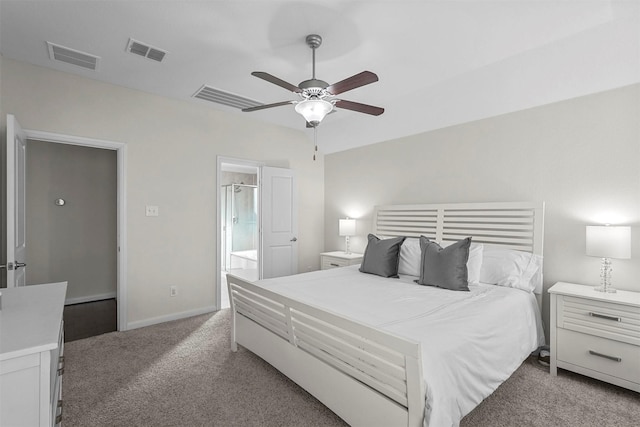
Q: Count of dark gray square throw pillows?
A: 2